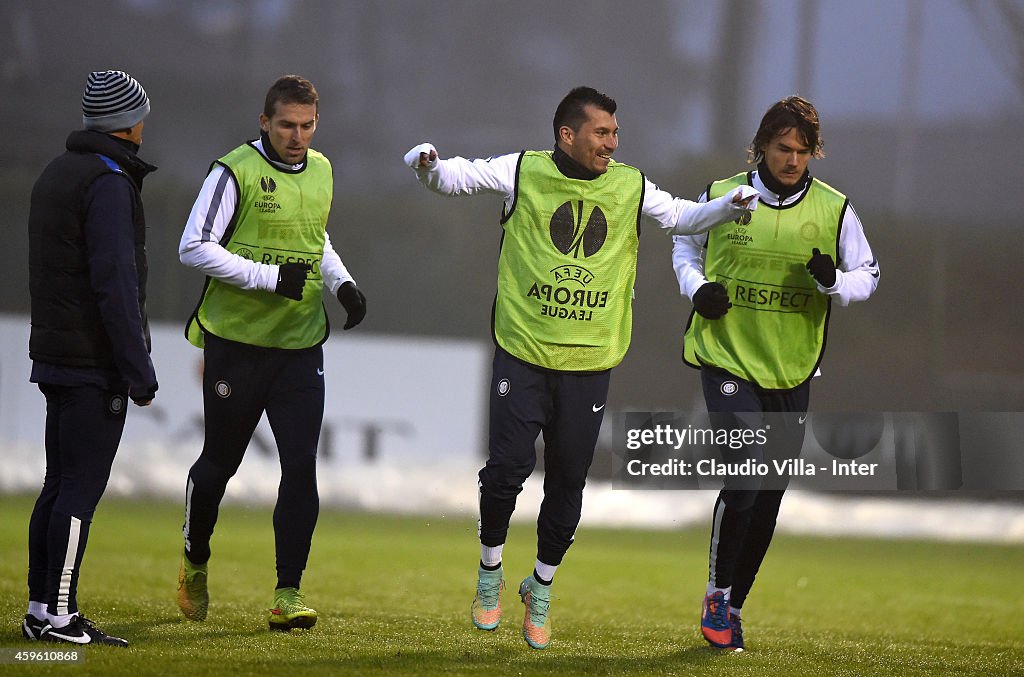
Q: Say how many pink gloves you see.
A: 0